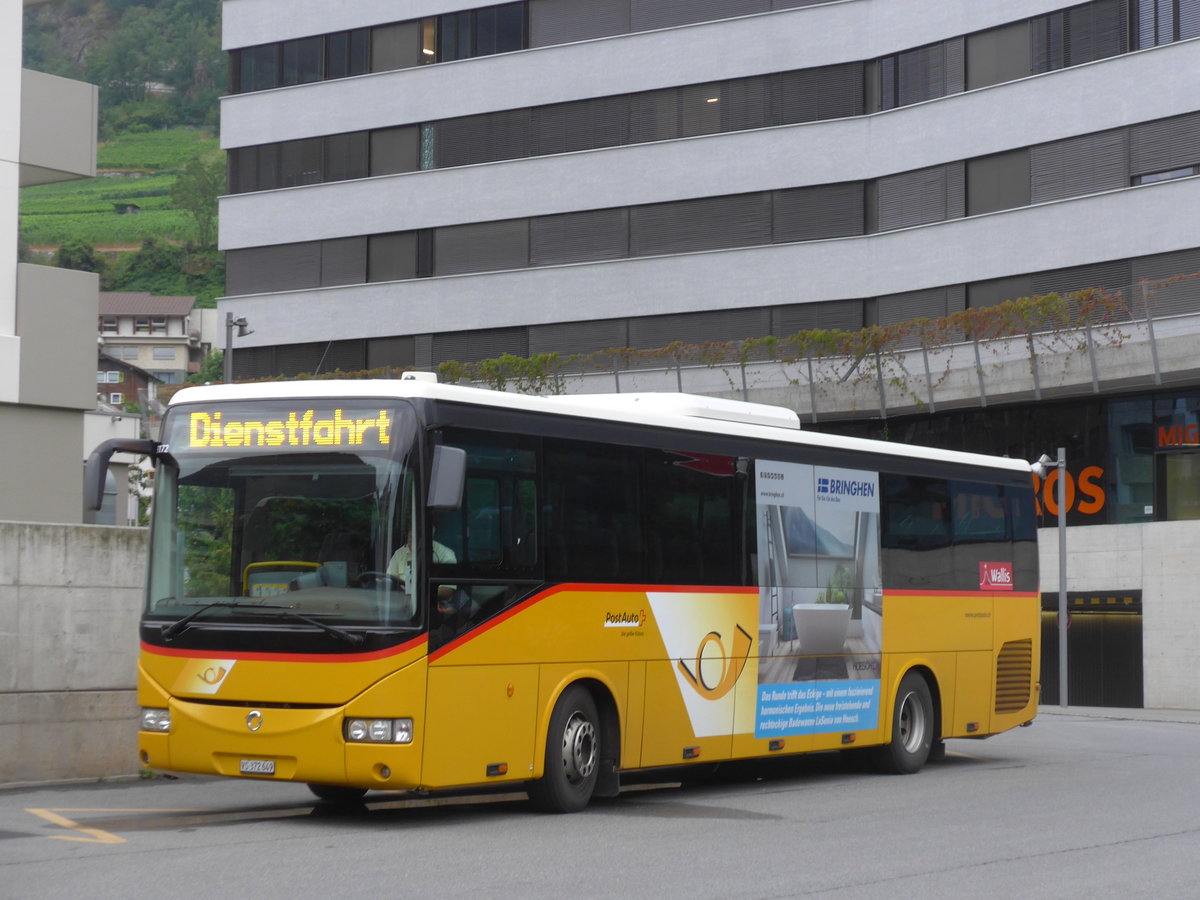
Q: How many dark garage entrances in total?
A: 1